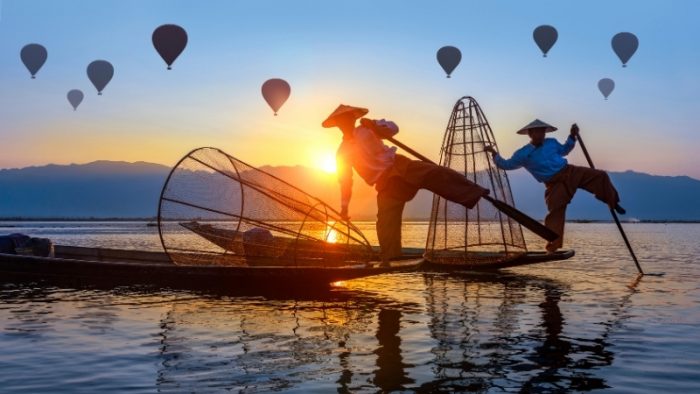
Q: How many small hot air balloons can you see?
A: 2